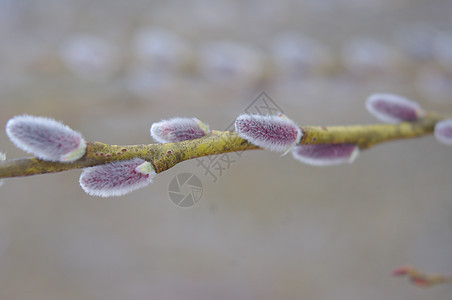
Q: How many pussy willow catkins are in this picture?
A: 7